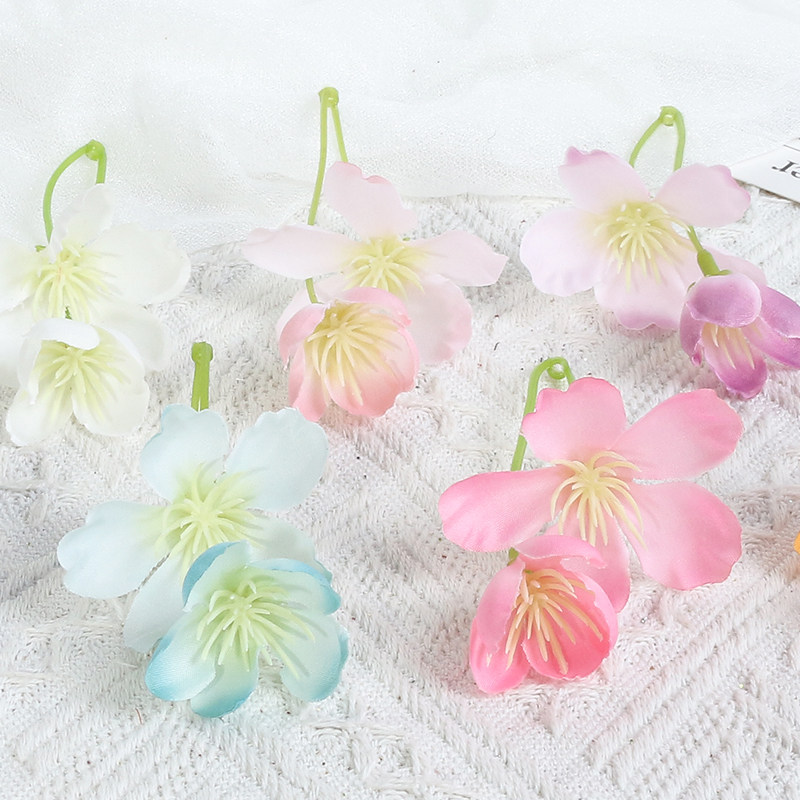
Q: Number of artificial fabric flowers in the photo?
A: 10